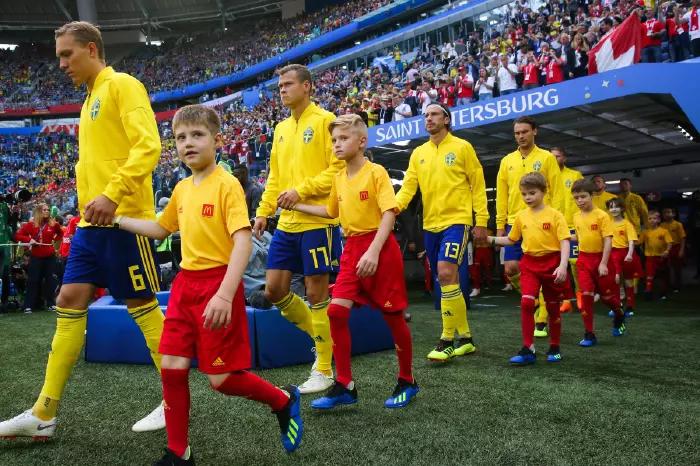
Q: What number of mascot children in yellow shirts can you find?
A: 7